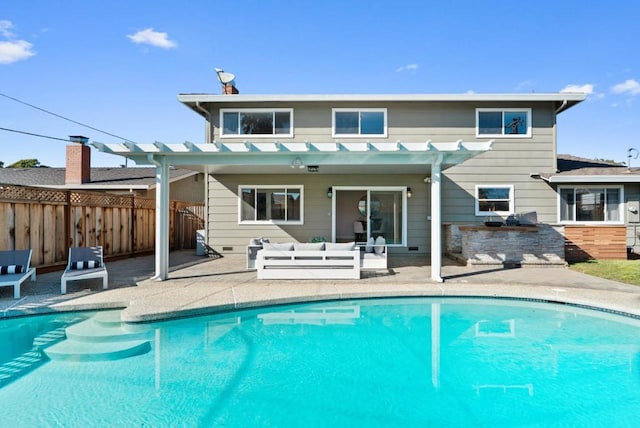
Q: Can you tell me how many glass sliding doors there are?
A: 1